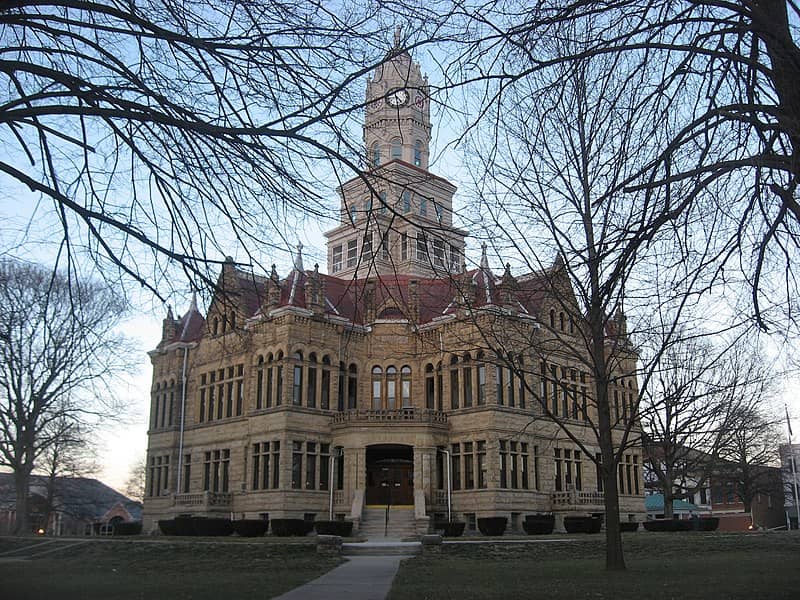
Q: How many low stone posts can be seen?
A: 2